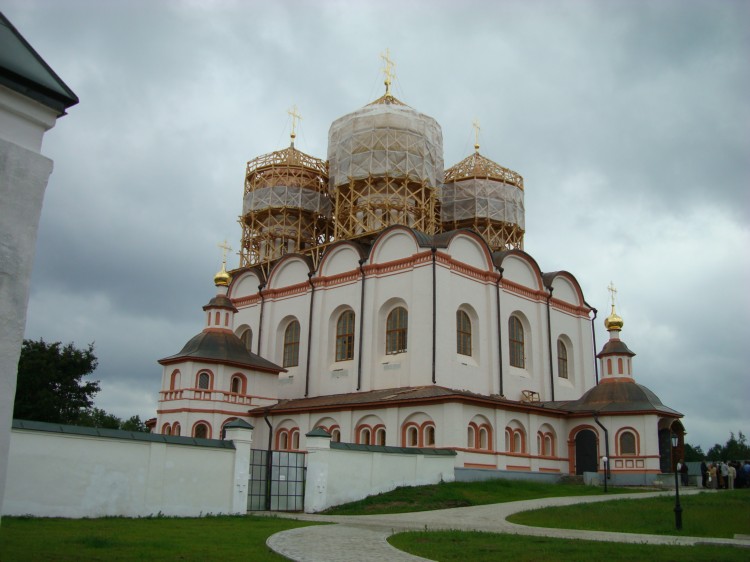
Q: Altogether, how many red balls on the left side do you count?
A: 0